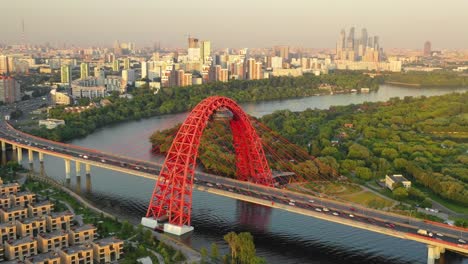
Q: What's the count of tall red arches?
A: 1